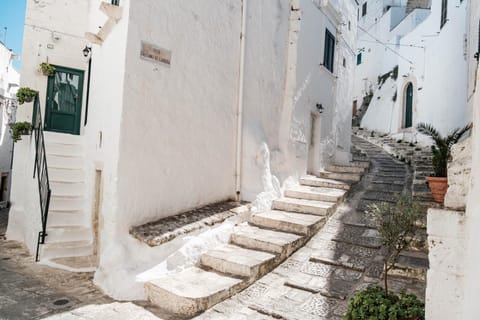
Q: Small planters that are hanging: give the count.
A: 3